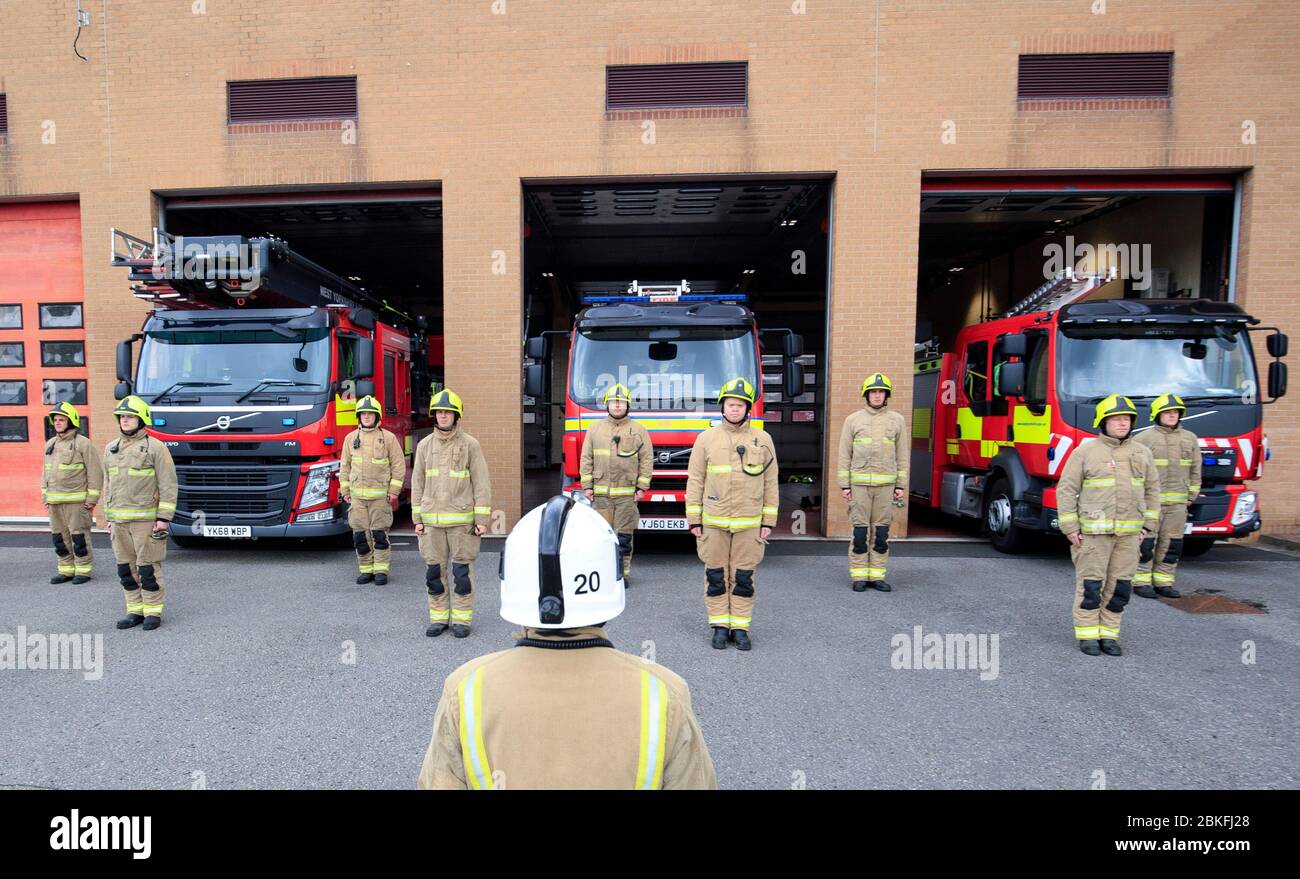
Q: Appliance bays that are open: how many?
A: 3